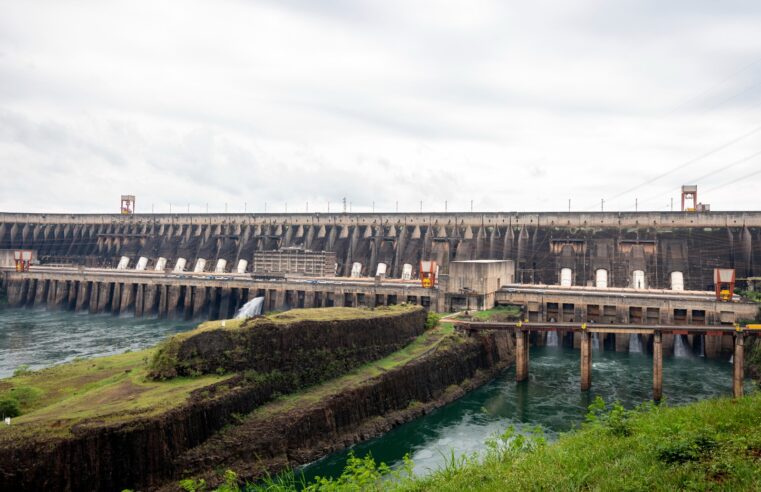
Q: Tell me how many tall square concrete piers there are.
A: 4